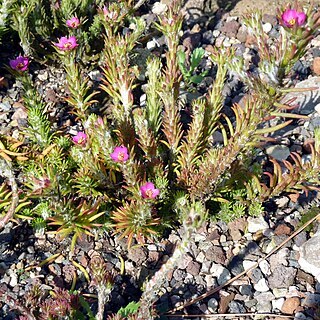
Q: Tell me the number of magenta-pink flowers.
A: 7